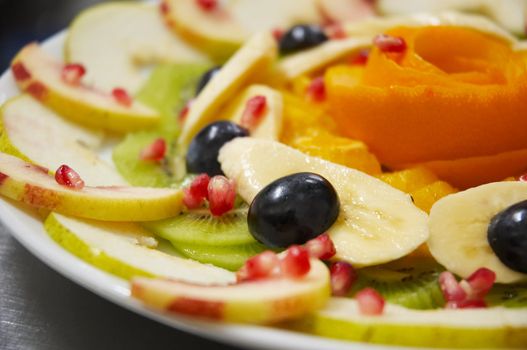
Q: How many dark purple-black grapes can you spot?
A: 5